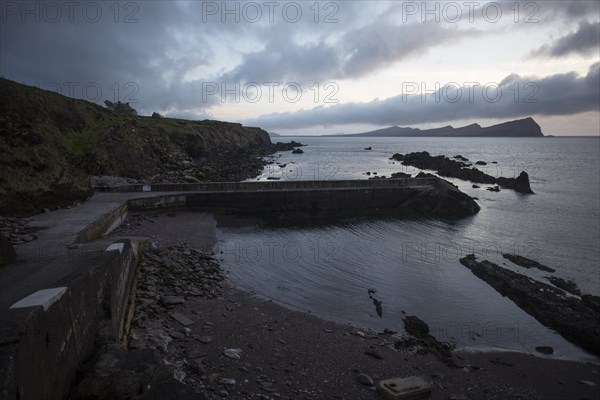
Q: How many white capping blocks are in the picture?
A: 2